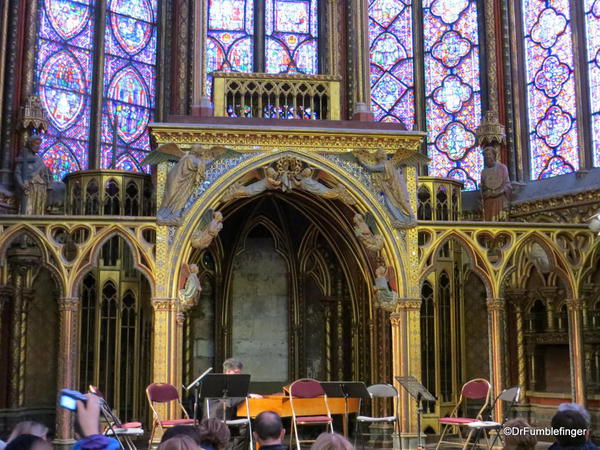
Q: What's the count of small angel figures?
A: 6